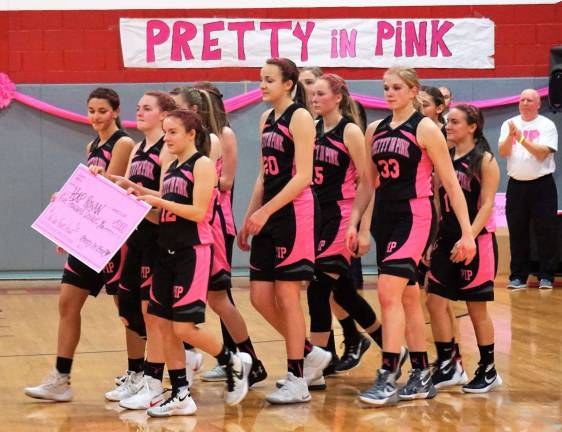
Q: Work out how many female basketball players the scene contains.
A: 11